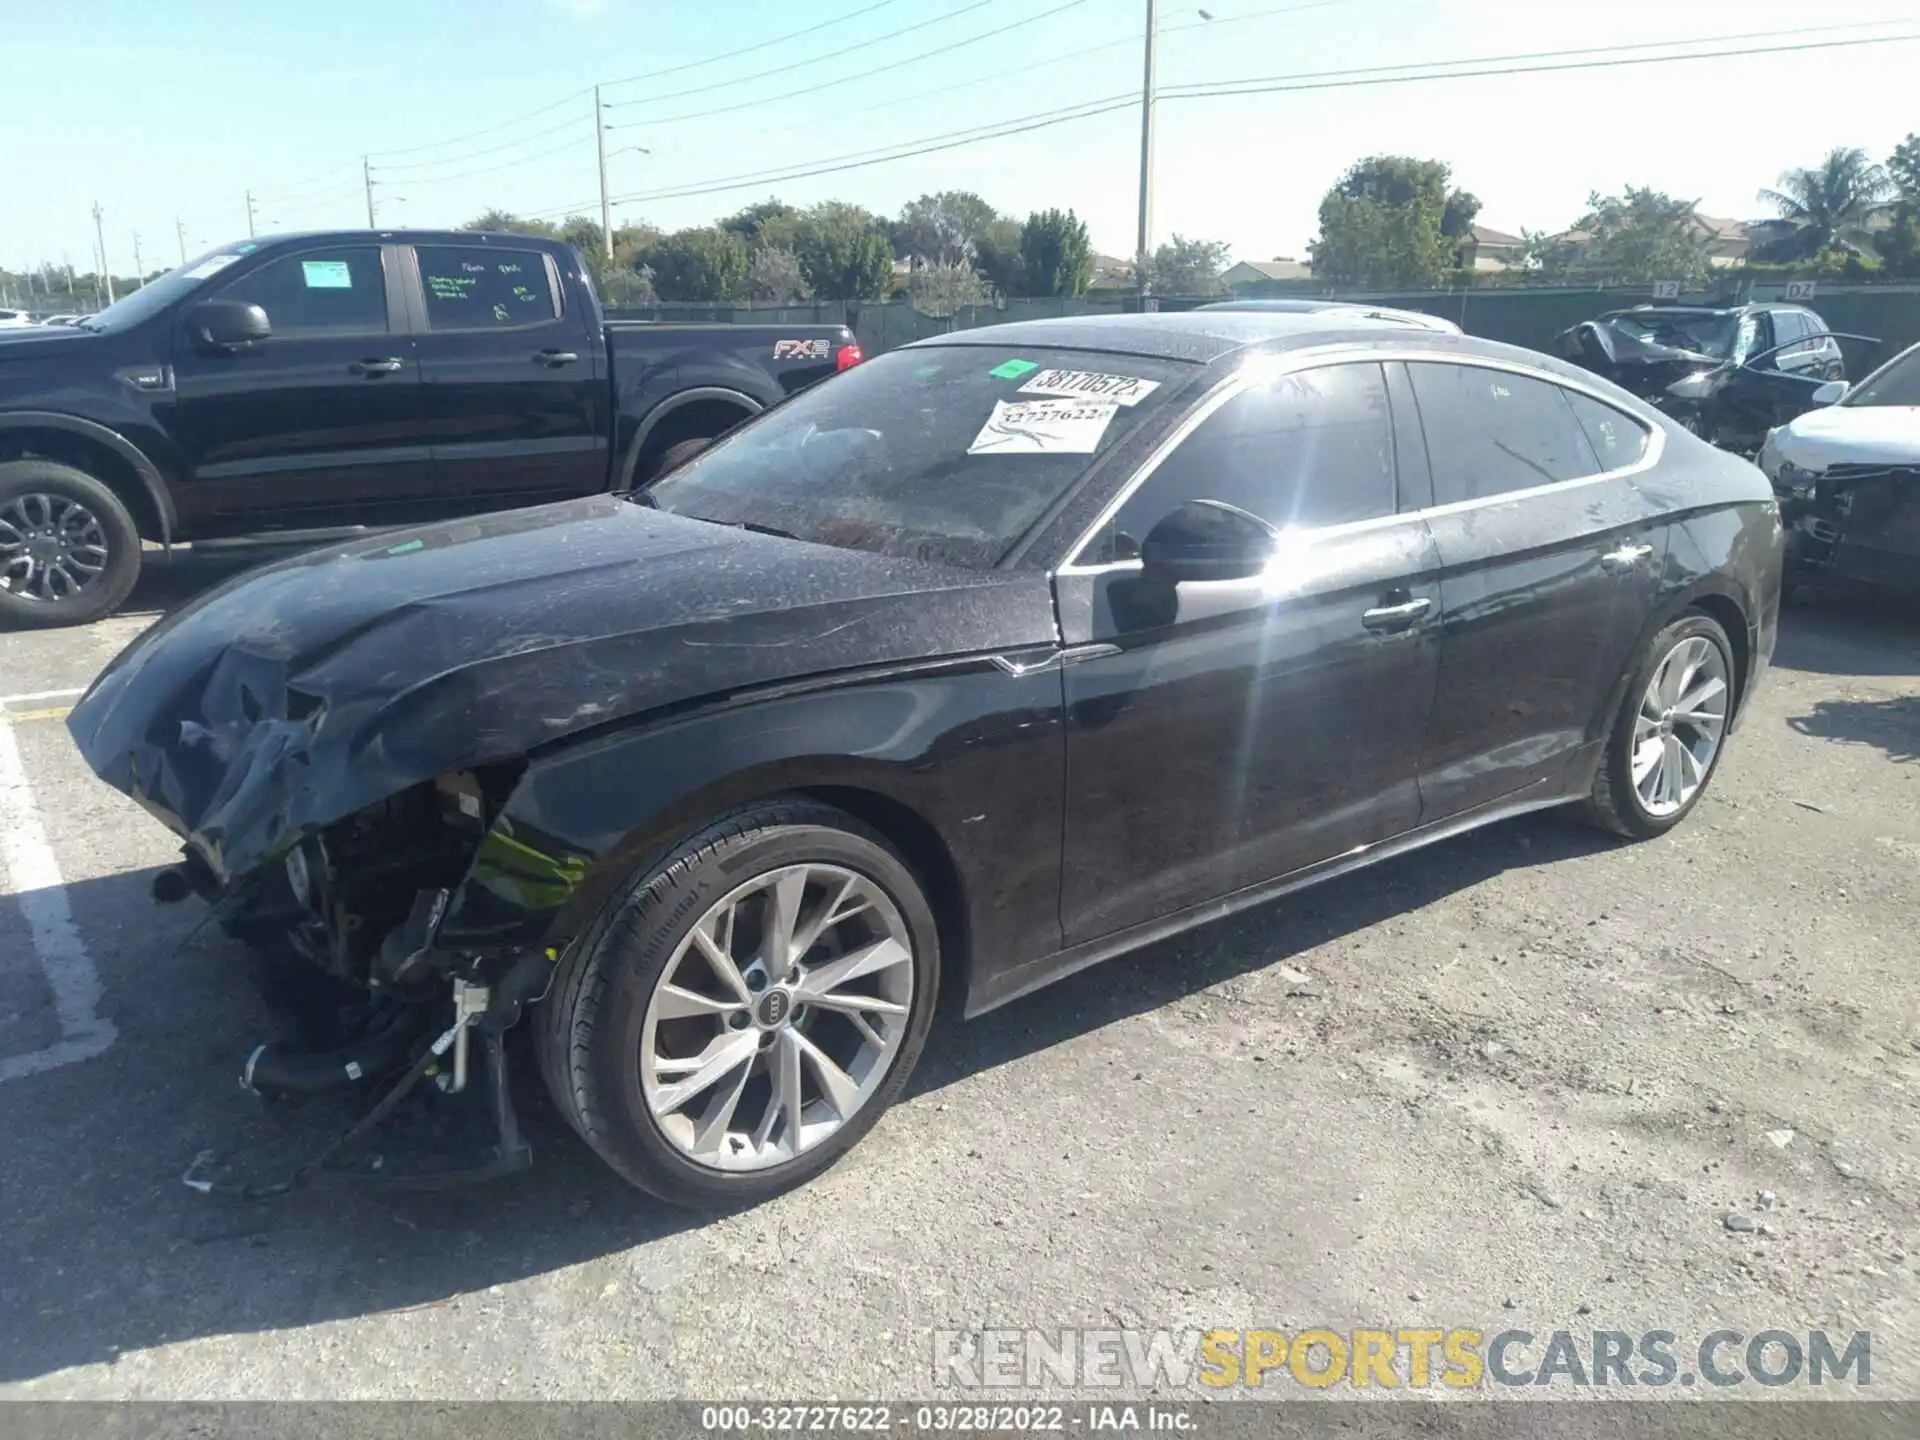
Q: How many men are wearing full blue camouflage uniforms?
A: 0